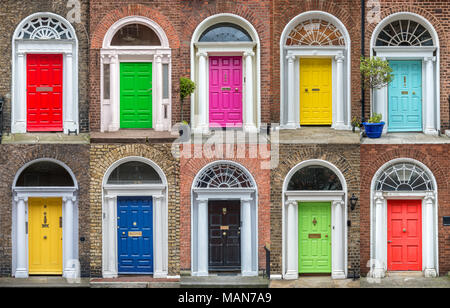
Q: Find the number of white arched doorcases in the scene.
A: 10